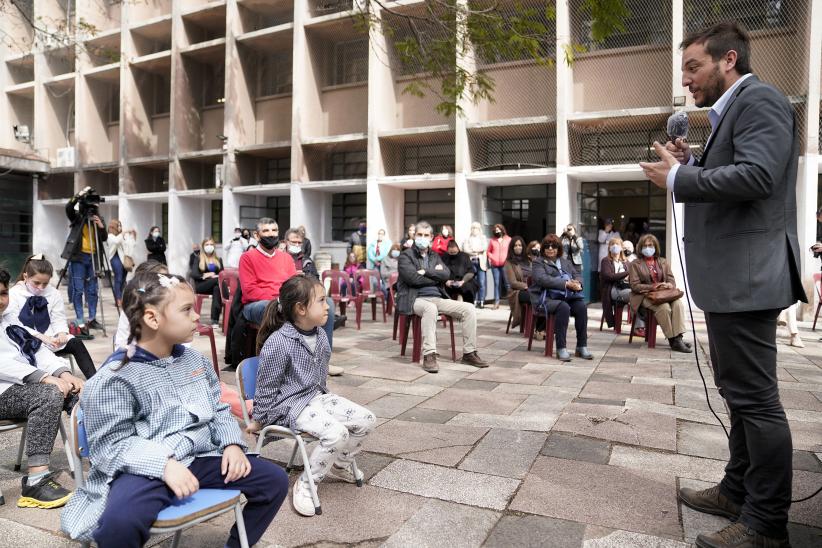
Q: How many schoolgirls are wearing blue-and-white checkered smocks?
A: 2